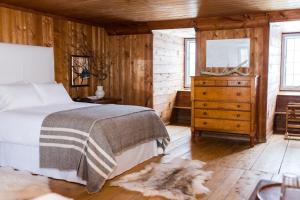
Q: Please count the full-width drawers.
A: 4